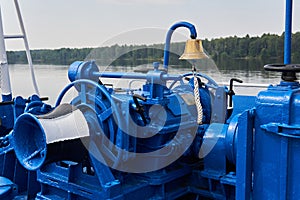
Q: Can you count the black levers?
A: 2